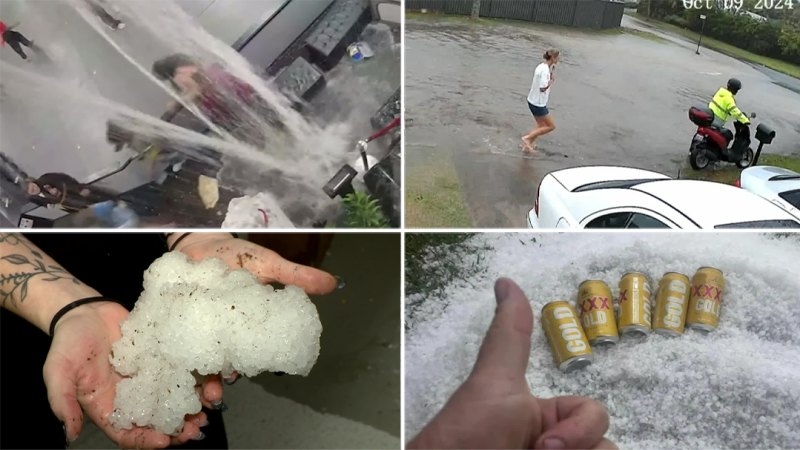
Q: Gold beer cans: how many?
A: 5